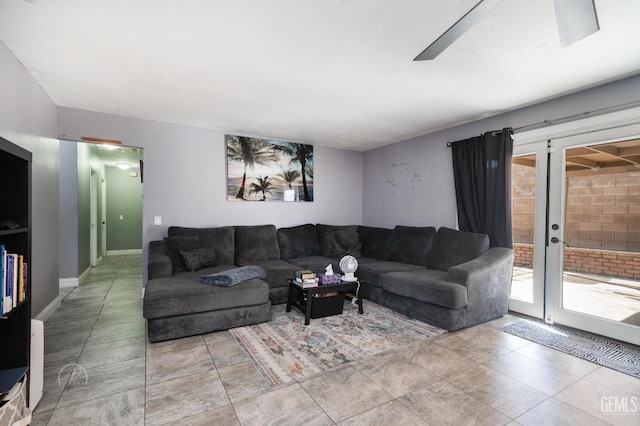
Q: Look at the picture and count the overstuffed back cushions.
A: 7